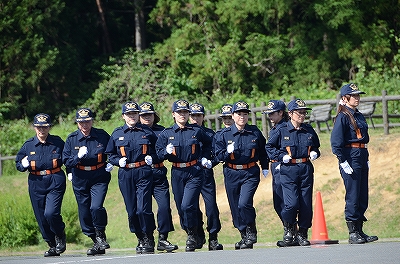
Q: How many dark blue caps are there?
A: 11